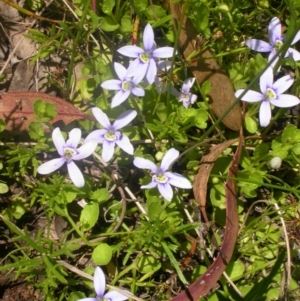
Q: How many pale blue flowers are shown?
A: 9